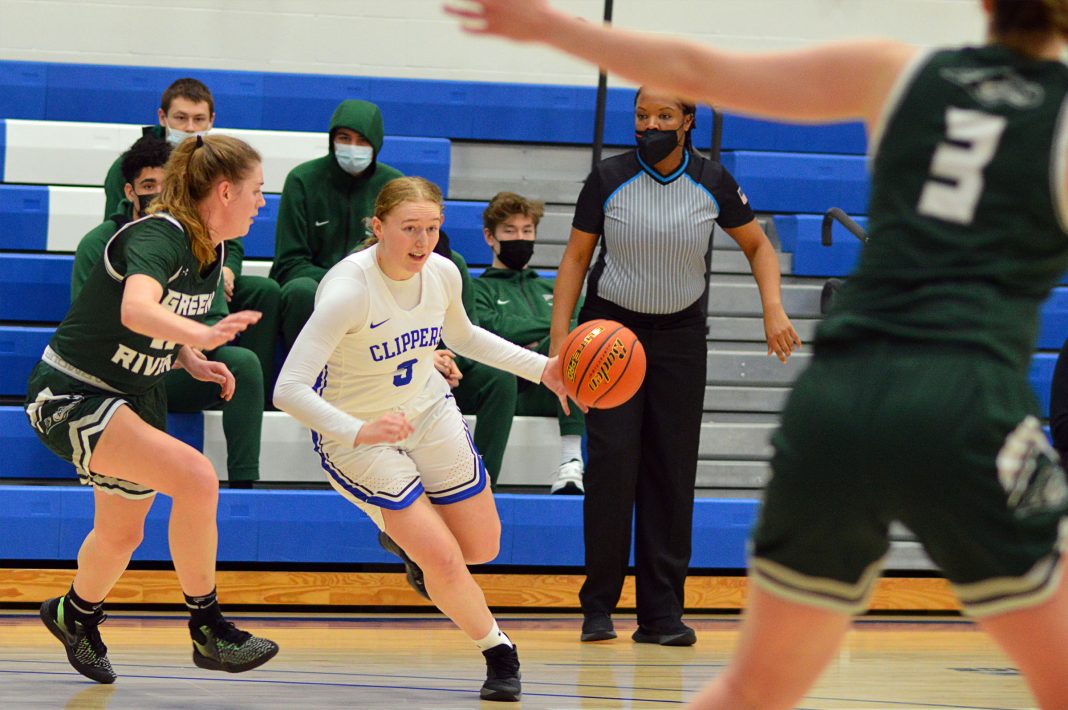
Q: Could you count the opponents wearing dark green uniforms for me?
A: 2